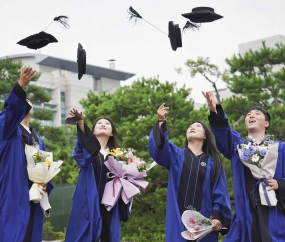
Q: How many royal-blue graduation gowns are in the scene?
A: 4